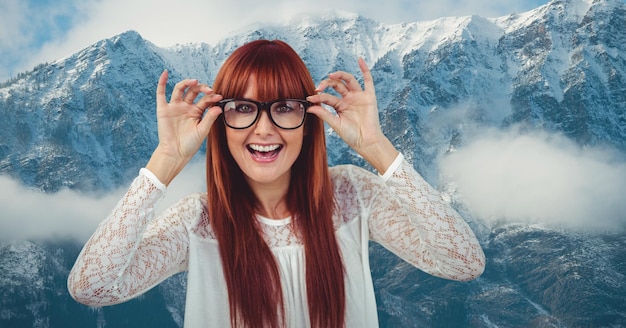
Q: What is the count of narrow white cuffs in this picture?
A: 2